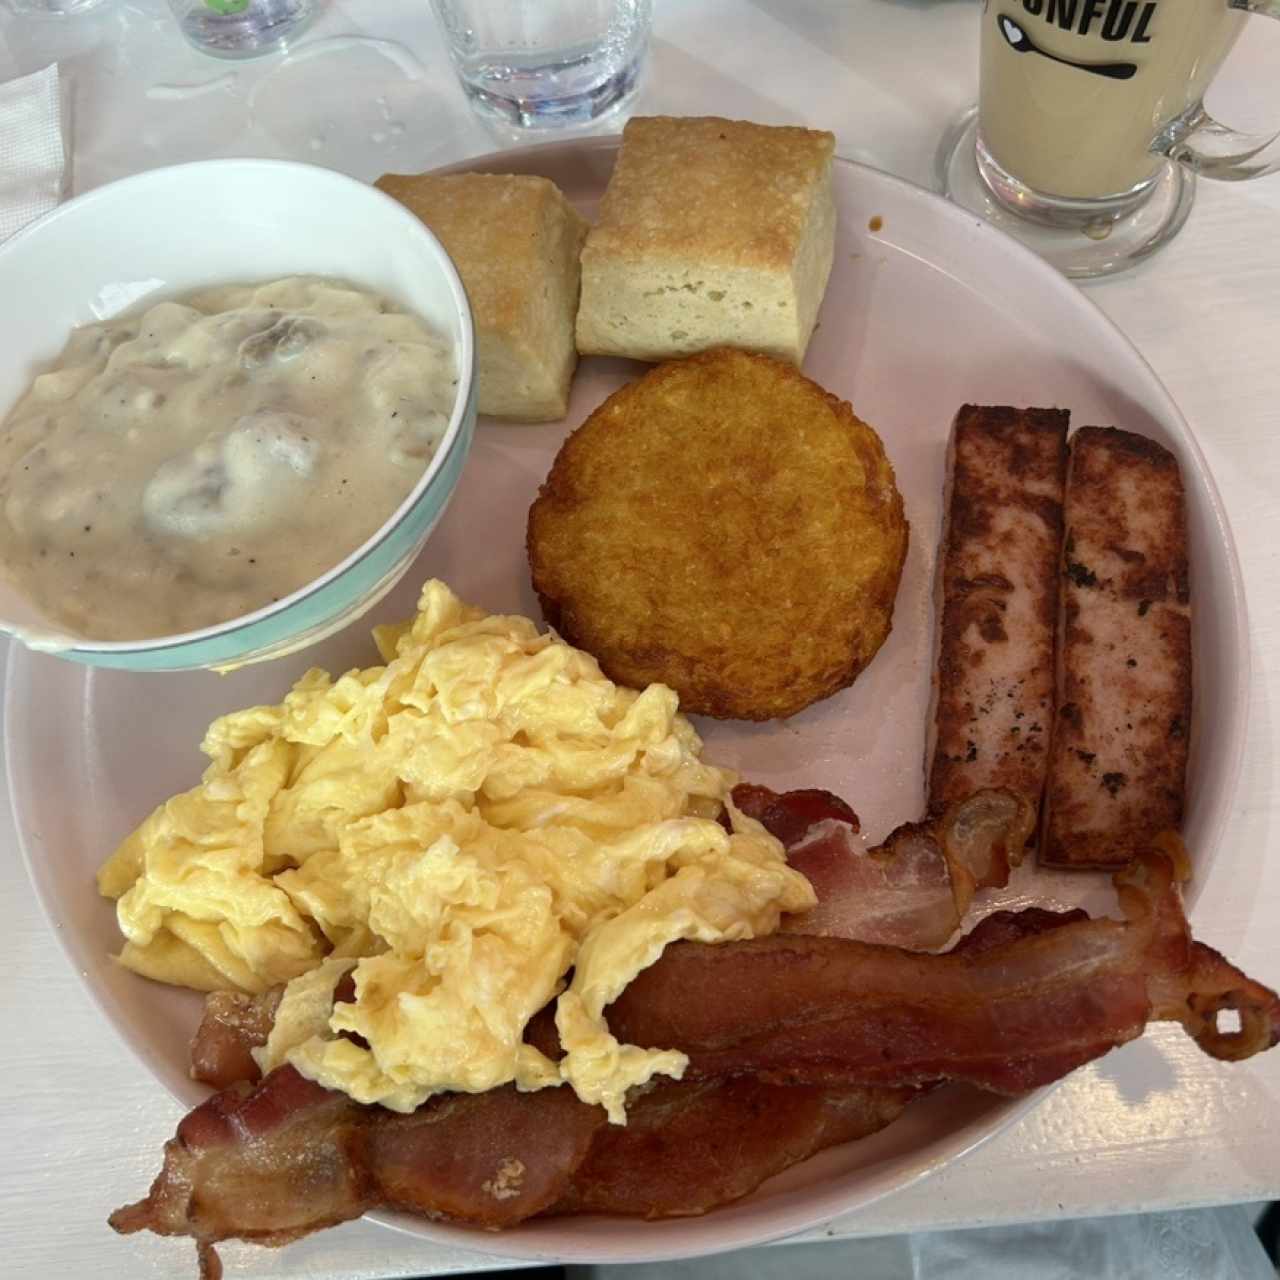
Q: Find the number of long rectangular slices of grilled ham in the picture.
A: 2